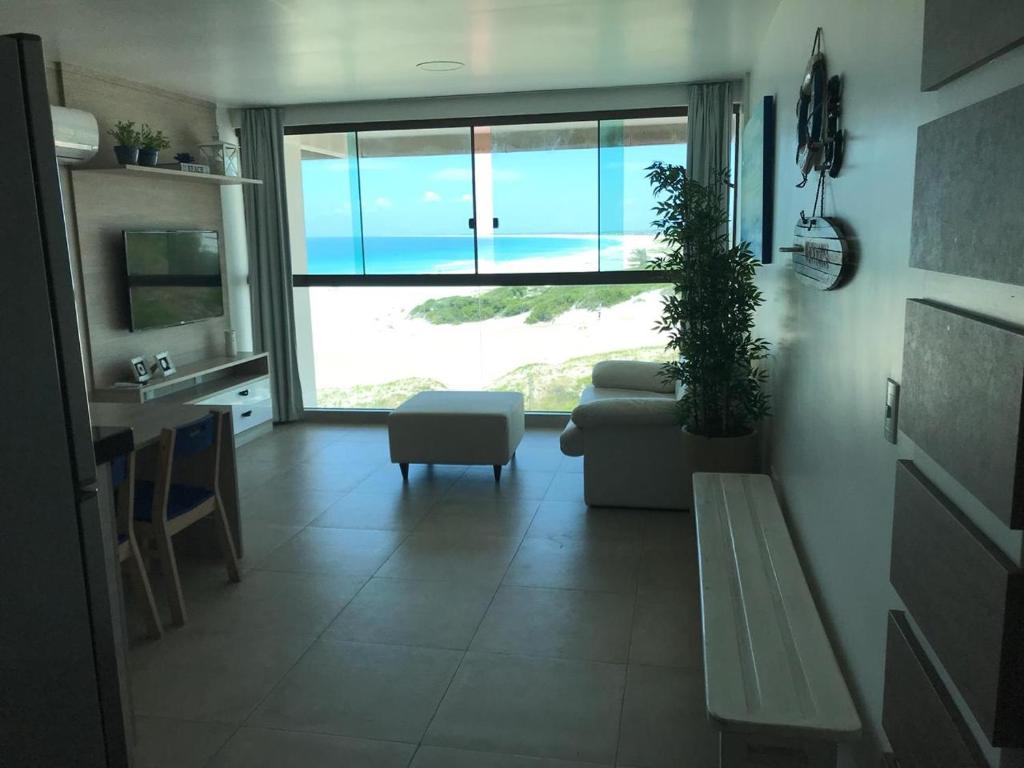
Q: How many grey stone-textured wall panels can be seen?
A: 5